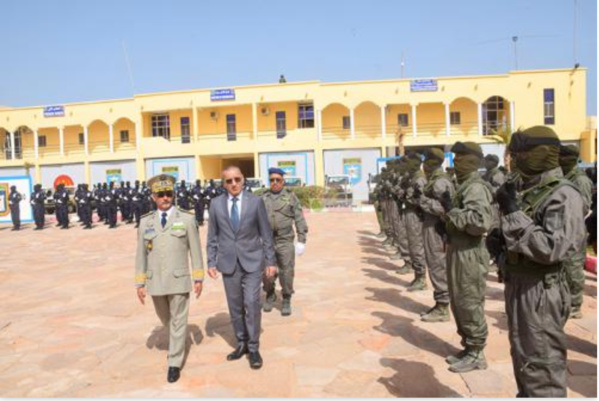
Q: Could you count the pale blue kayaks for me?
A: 0